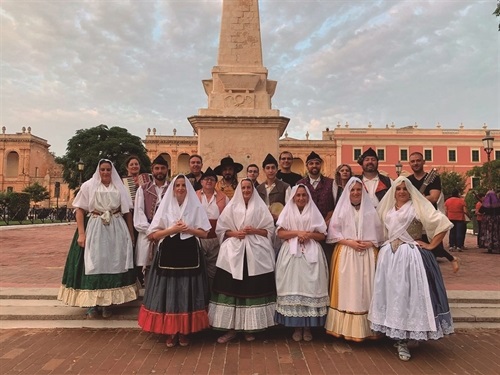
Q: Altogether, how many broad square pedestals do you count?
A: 1